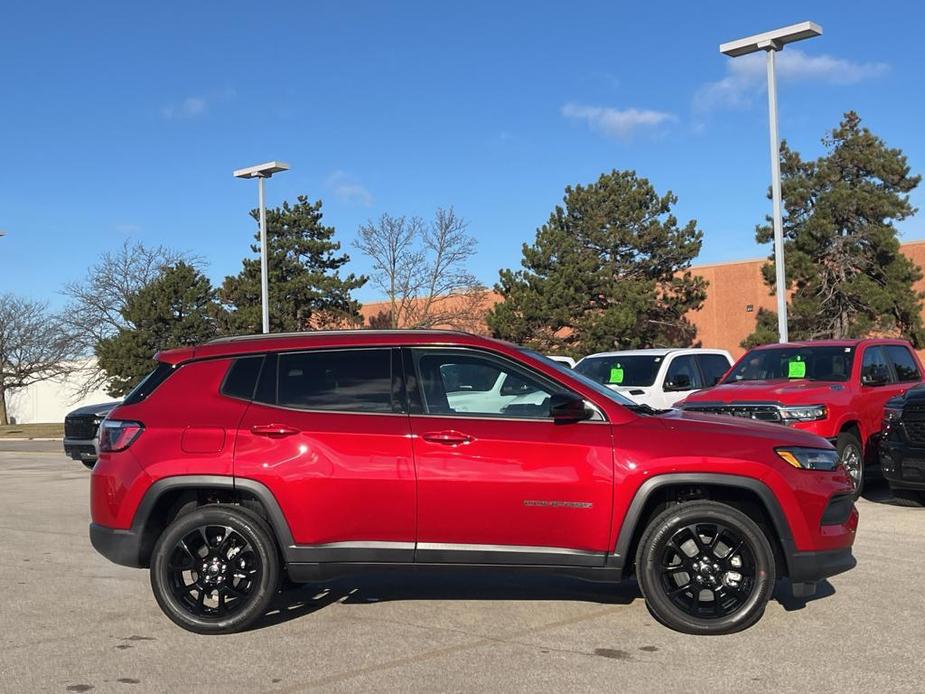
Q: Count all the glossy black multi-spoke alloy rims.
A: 2